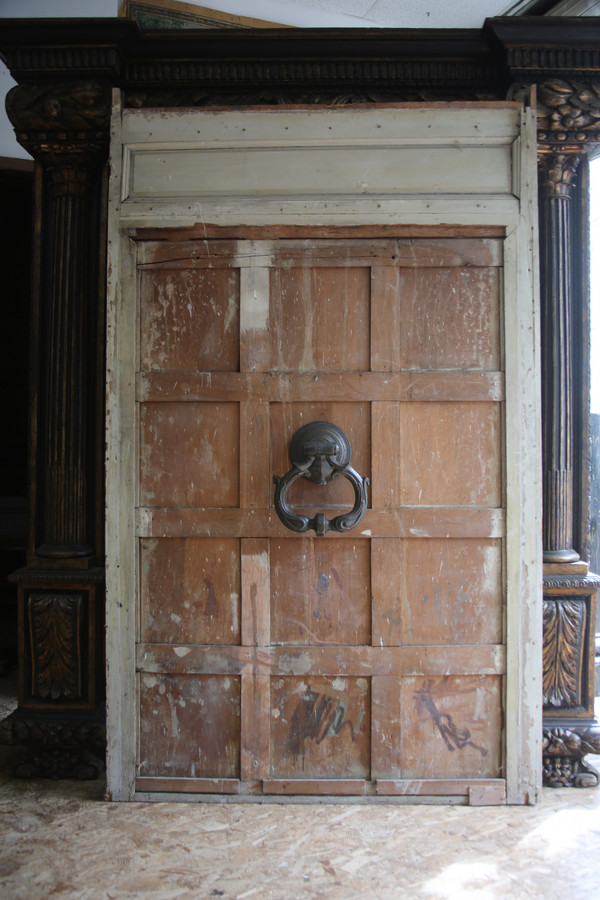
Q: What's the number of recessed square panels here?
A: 12